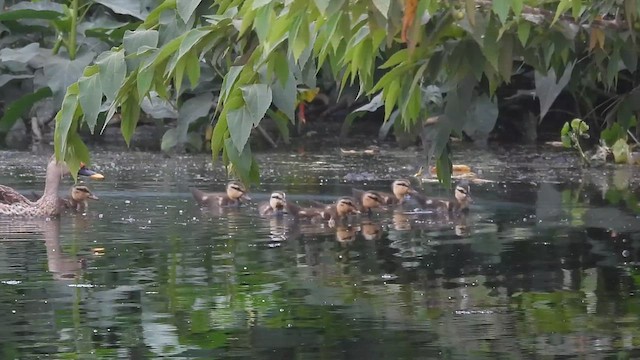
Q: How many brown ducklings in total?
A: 7